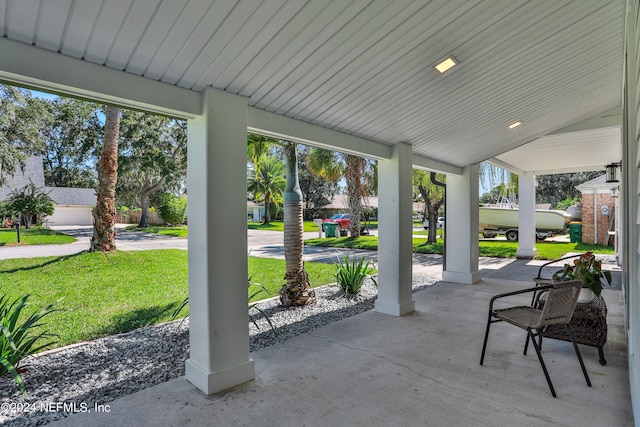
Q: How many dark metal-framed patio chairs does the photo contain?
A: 2